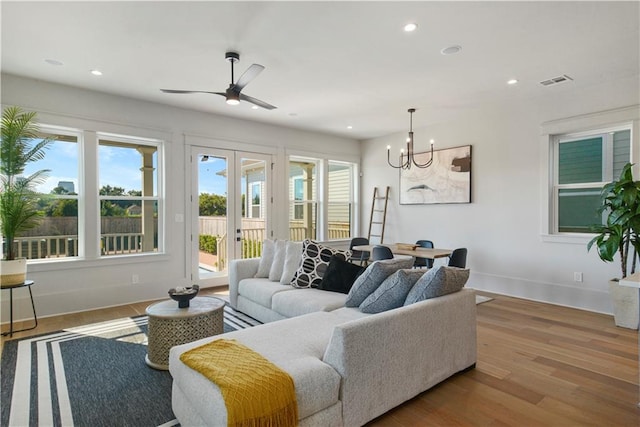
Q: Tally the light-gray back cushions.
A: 3